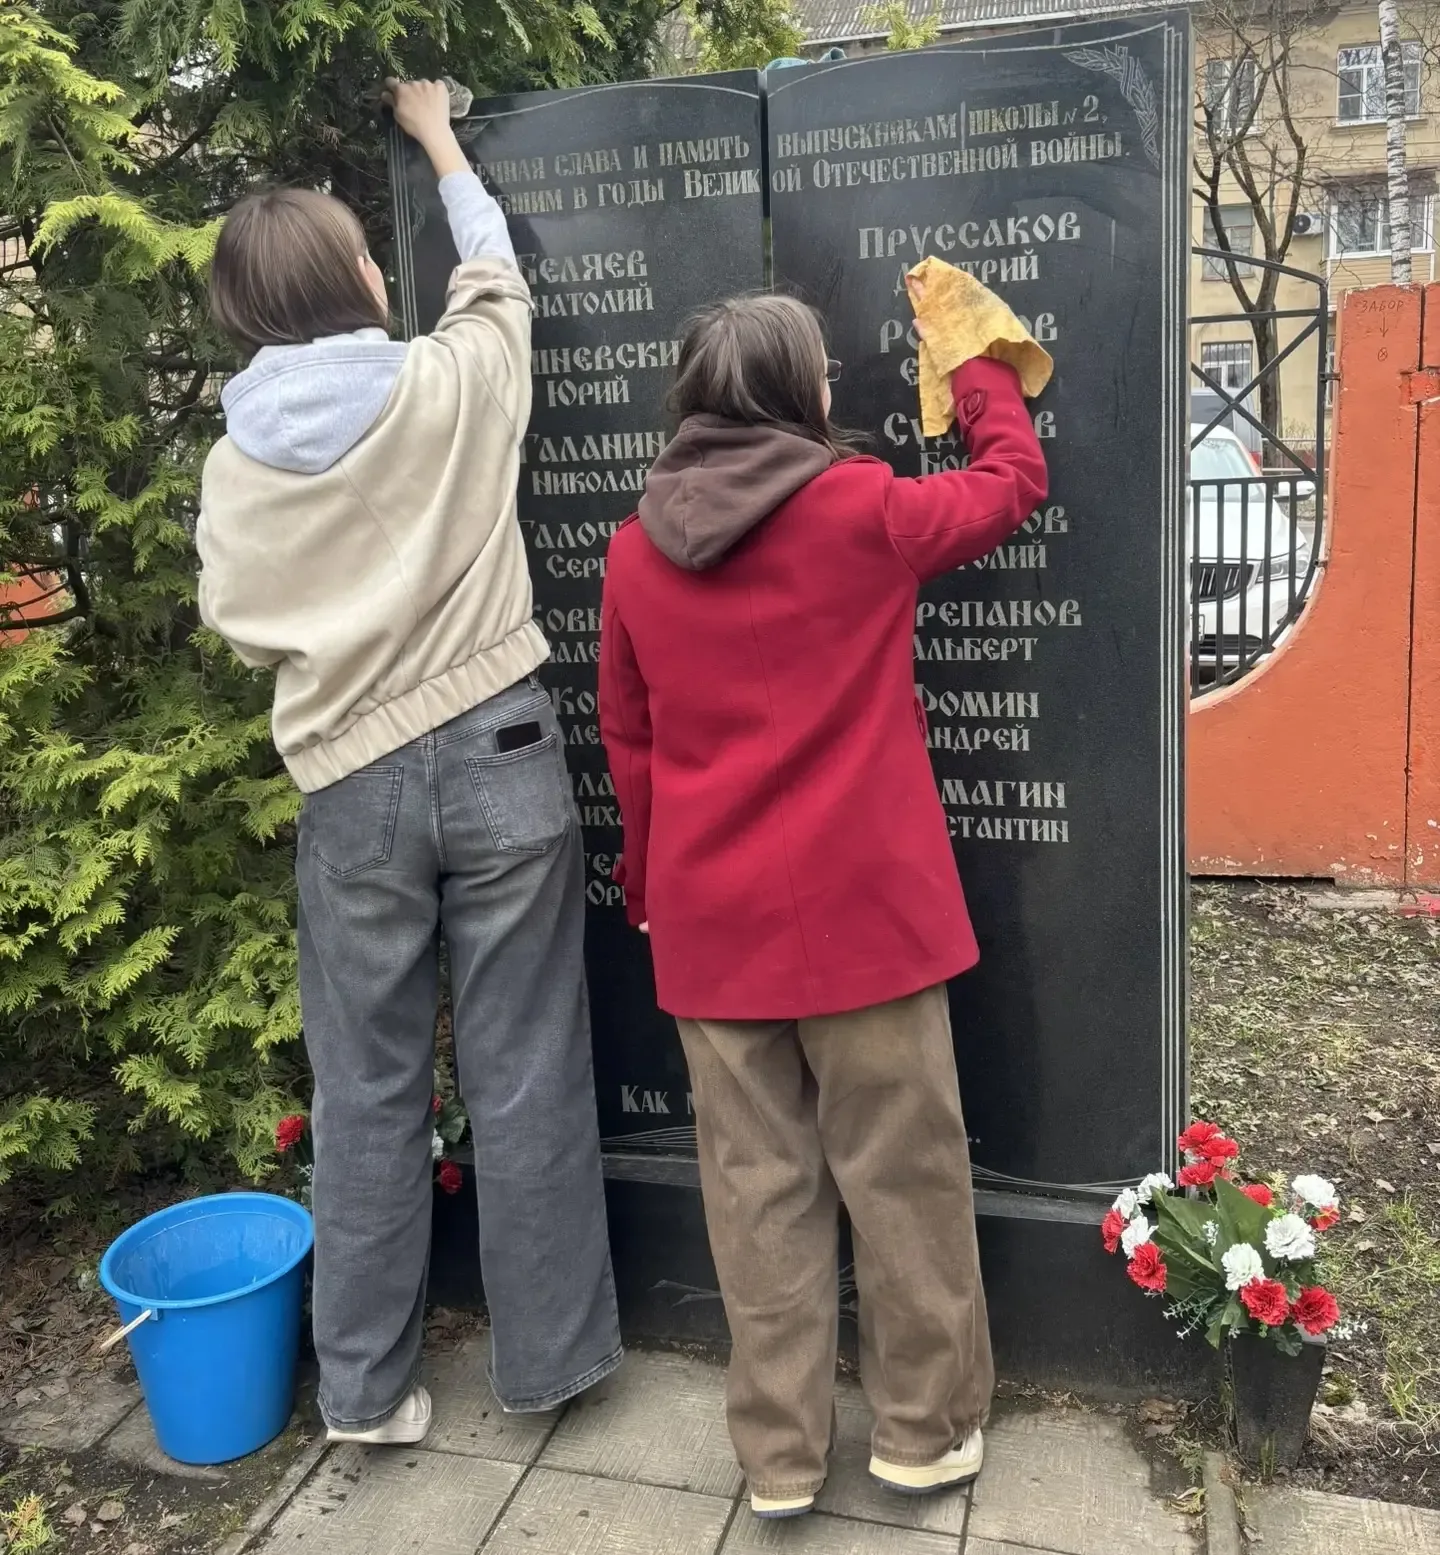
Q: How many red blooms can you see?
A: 12